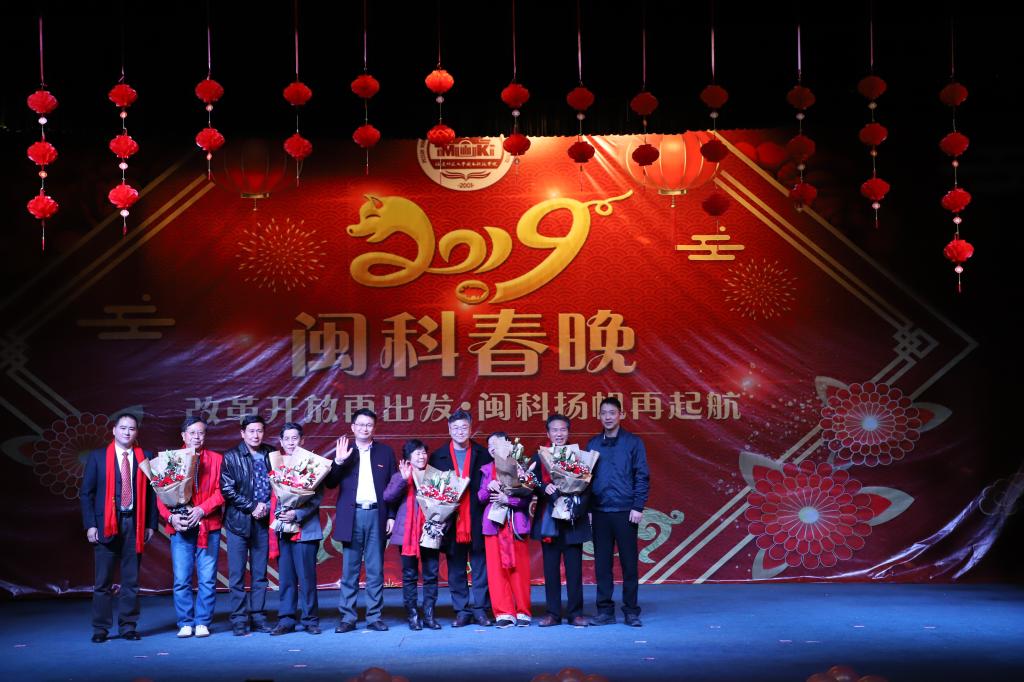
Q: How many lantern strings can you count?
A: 13